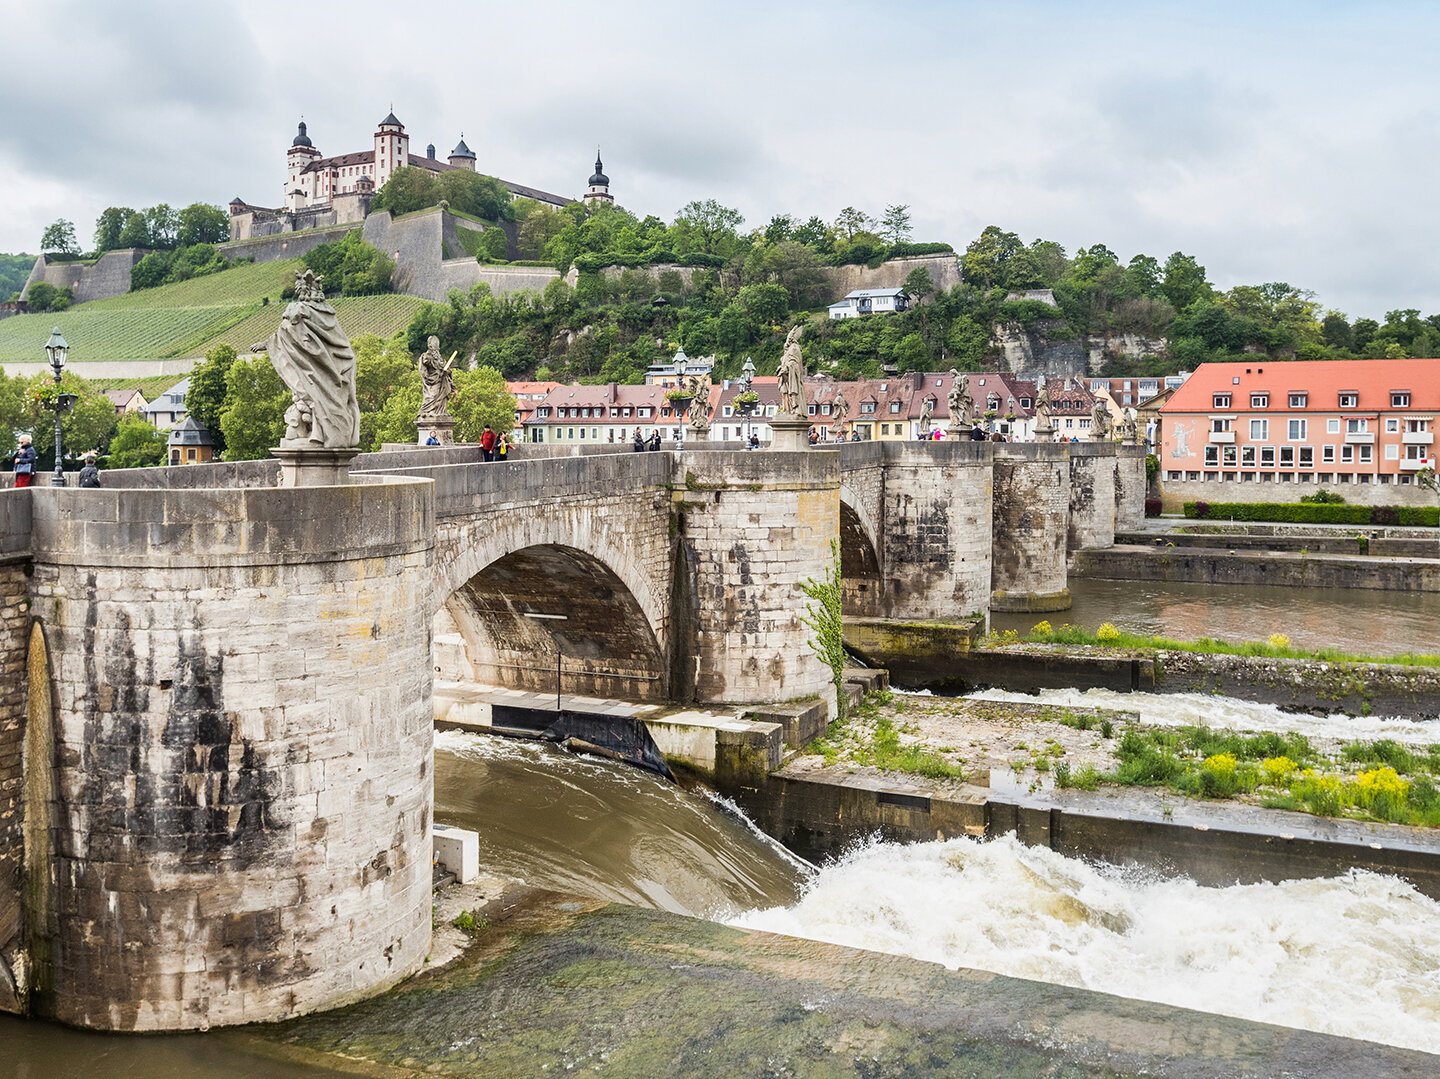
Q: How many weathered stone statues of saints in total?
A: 10